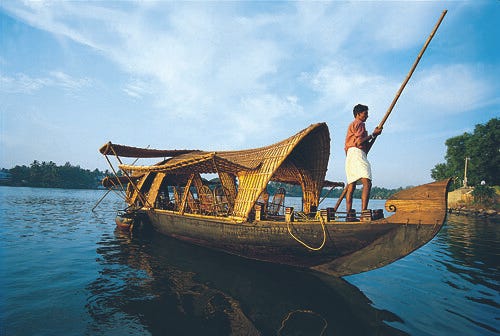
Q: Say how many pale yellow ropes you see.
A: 1